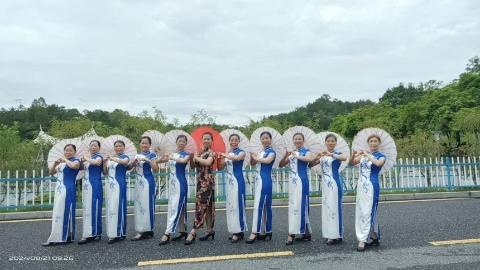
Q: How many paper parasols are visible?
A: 11